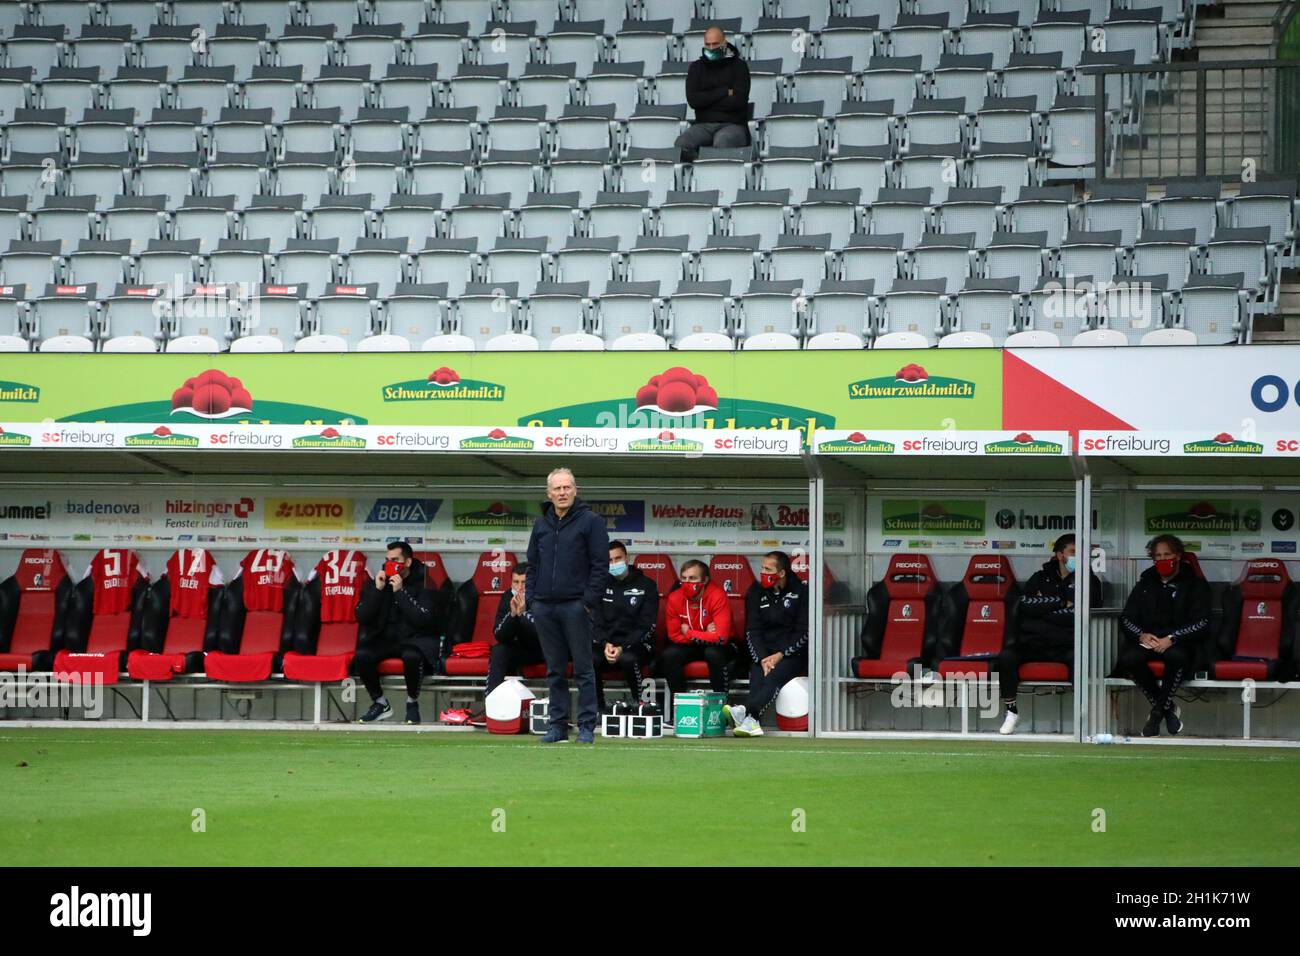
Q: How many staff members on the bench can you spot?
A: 7